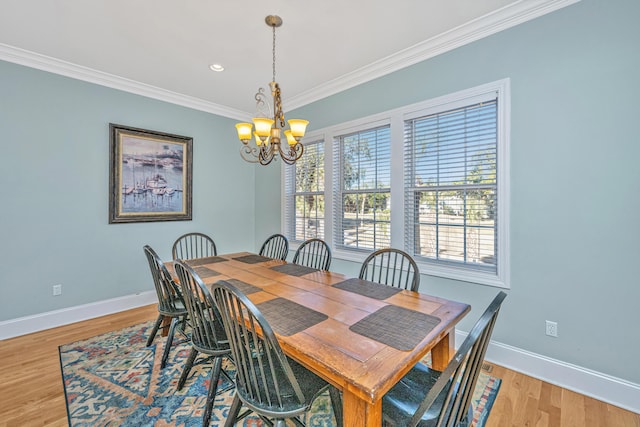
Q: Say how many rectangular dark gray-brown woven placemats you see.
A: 8